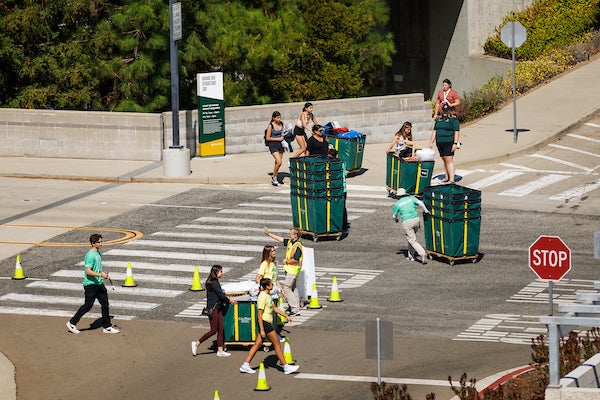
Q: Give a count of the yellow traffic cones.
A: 9